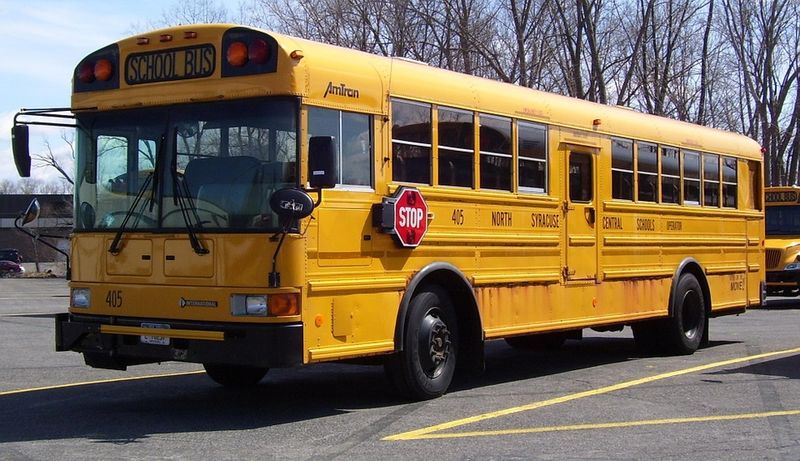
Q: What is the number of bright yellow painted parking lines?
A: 3